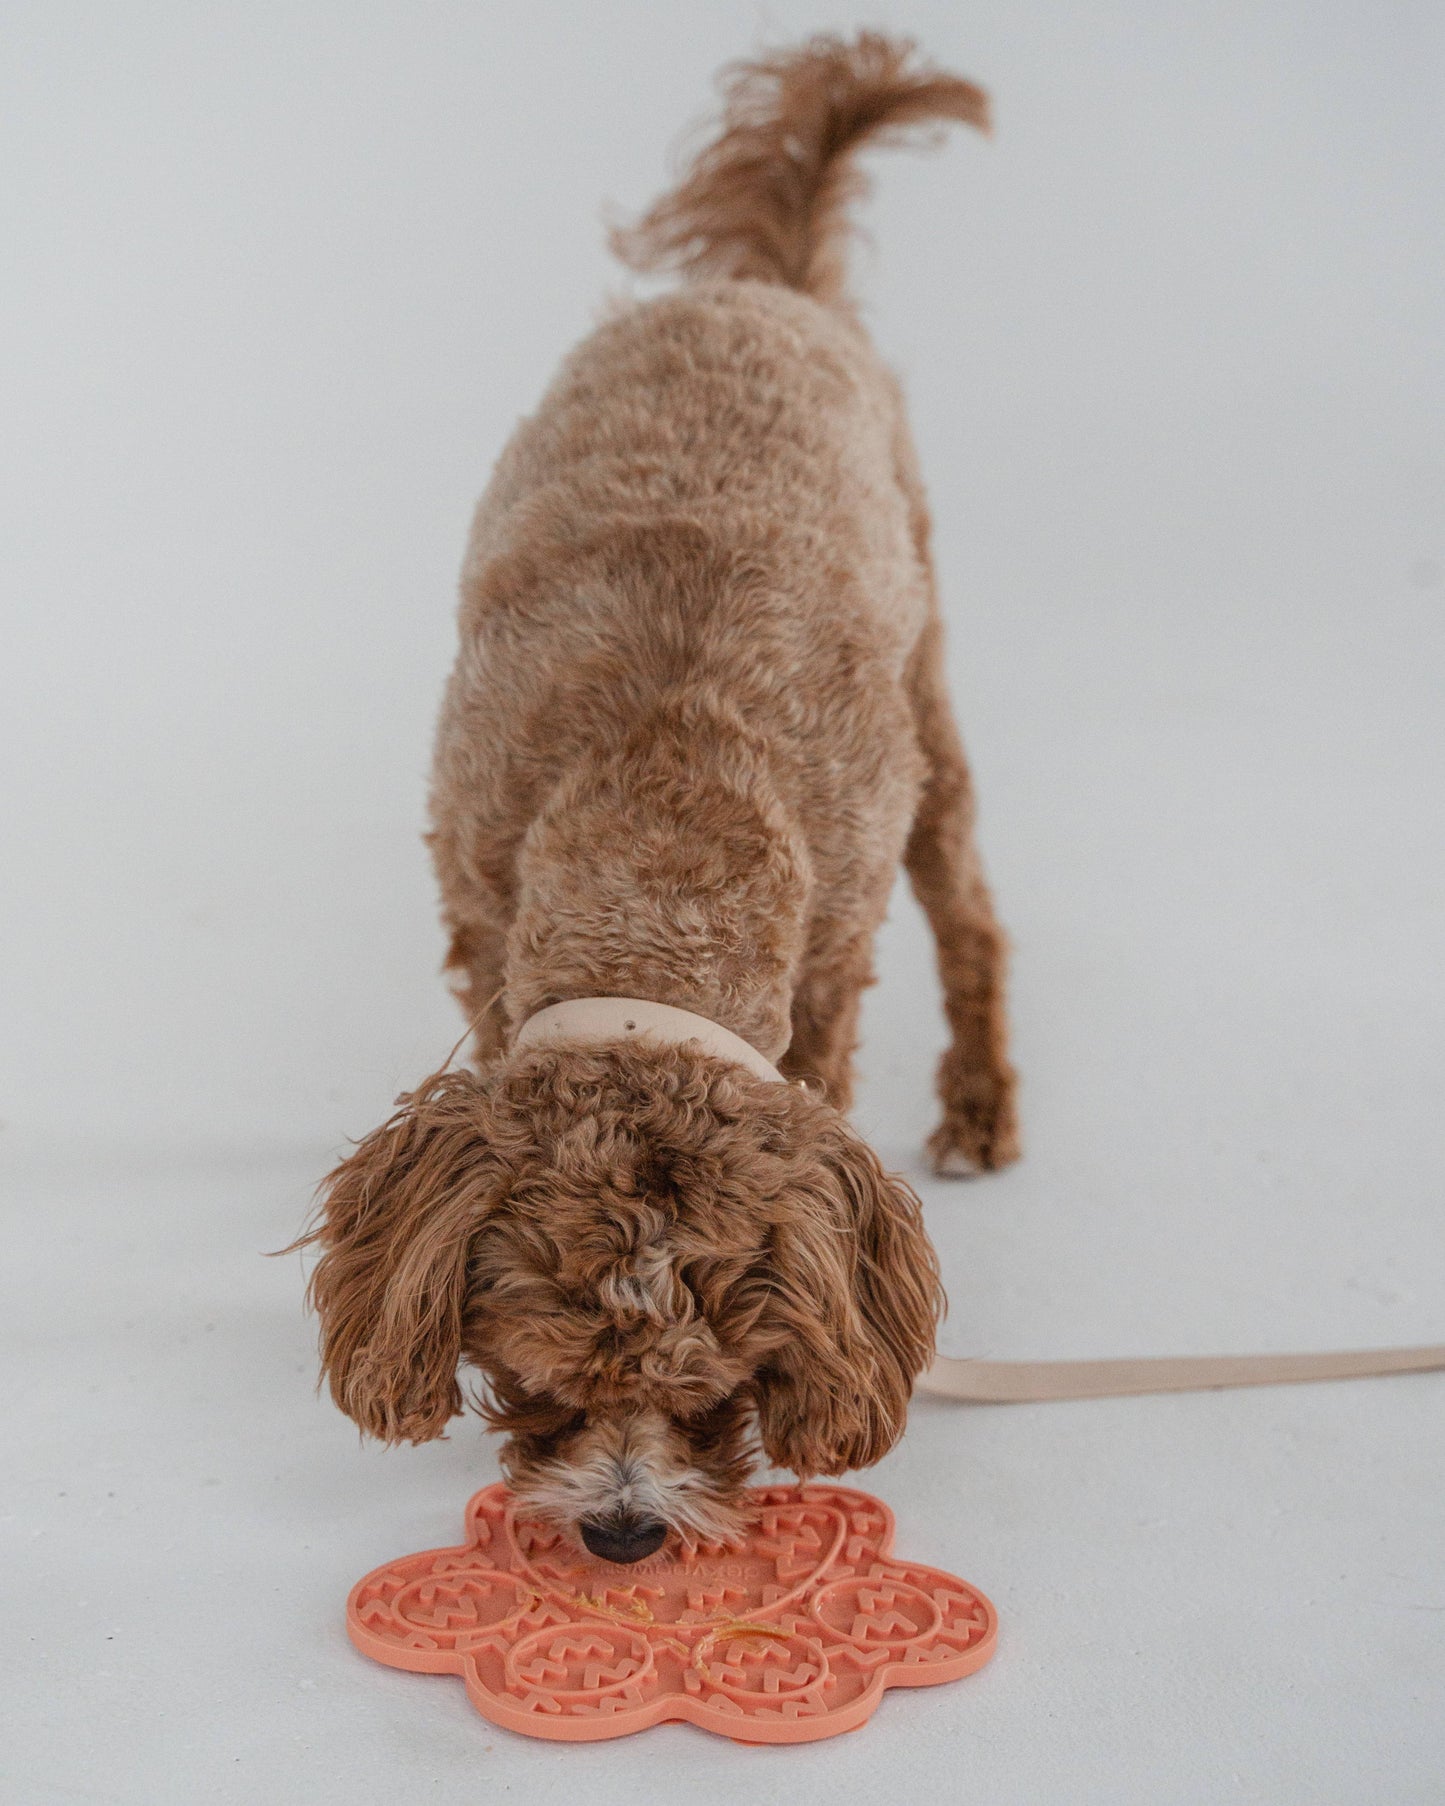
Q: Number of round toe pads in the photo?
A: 4